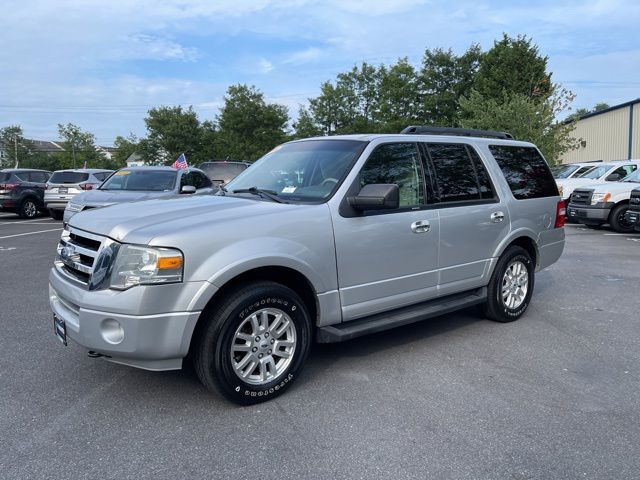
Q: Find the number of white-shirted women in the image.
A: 0